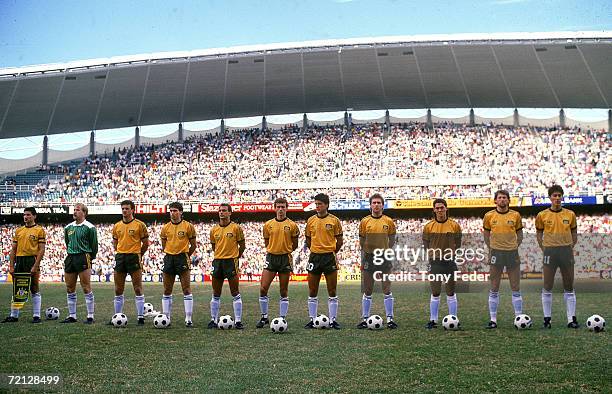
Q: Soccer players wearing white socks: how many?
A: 11